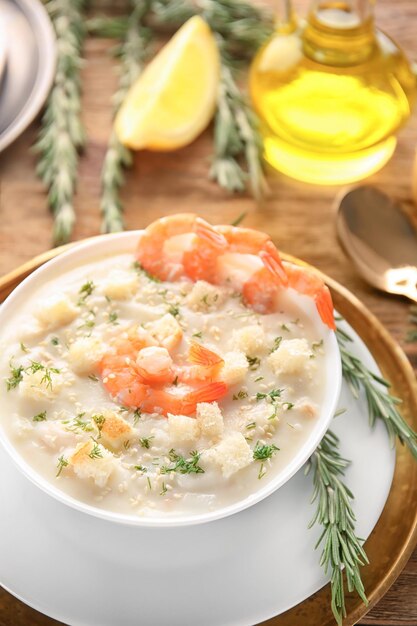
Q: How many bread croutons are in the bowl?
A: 14